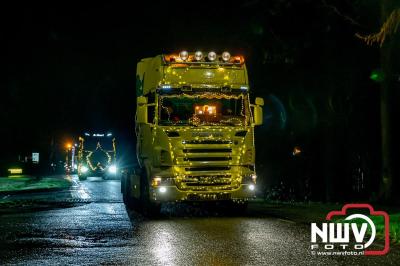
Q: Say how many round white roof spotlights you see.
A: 4